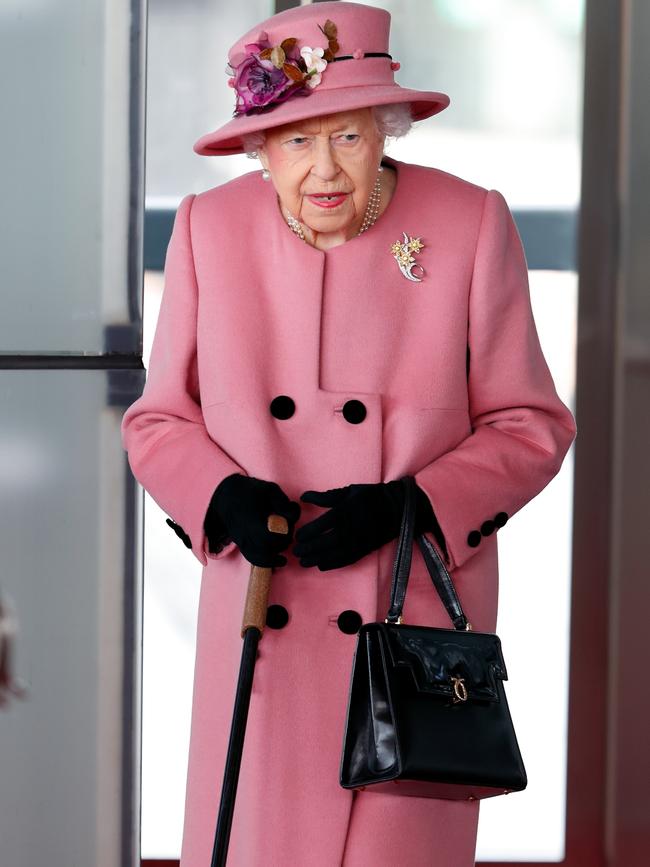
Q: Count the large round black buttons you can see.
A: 4